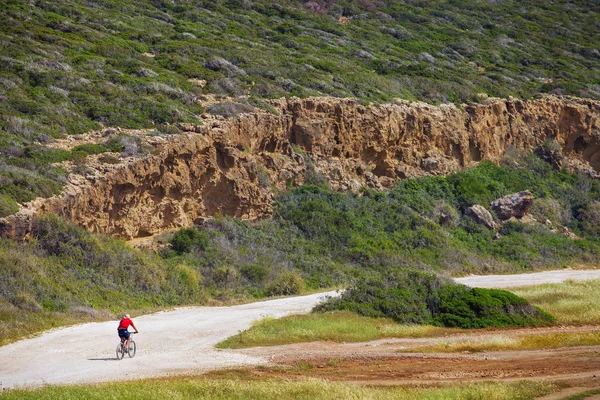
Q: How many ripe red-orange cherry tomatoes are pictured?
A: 0